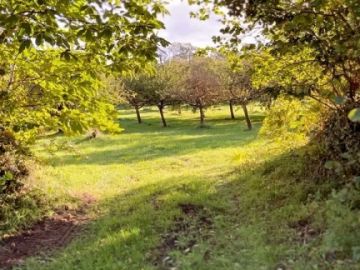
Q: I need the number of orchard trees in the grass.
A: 5